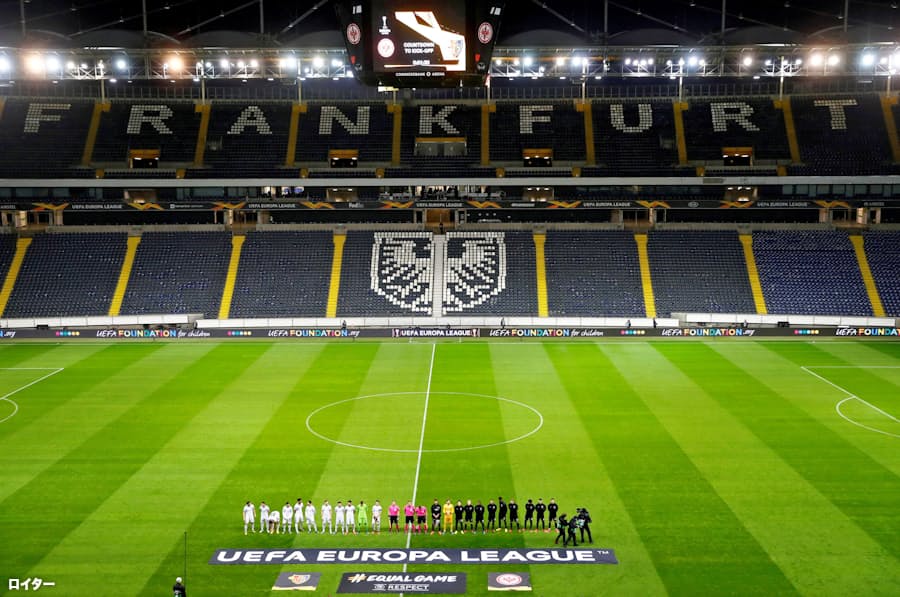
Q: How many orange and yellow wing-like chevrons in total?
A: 10